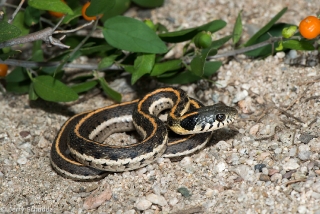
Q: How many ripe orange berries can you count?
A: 4